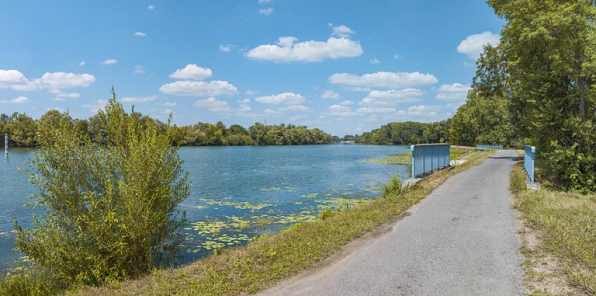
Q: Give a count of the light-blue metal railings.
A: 3